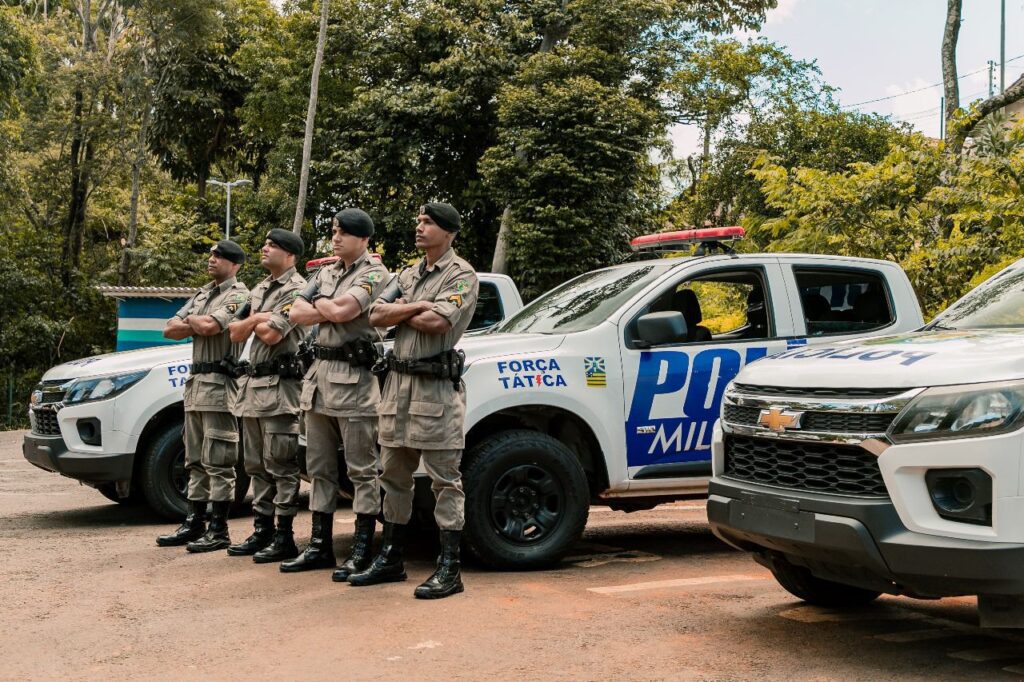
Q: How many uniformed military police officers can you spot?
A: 4